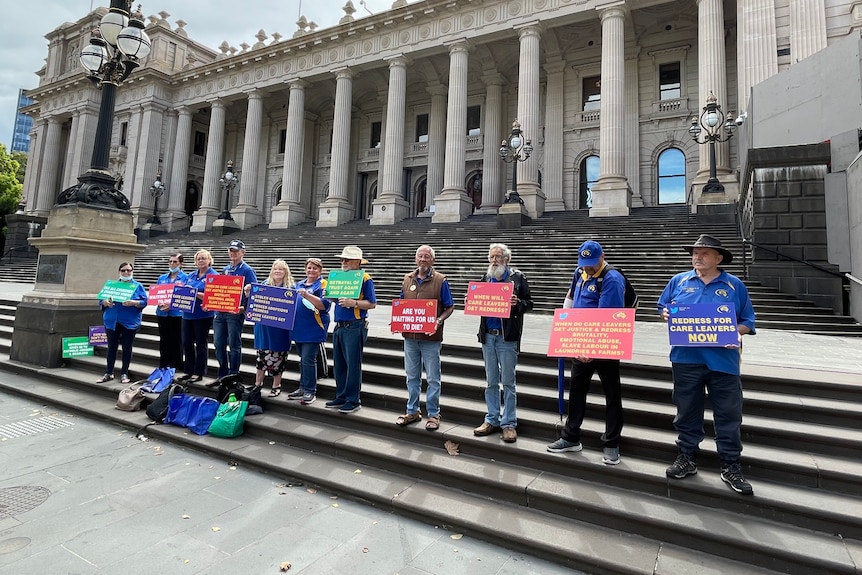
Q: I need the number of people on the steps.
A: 11